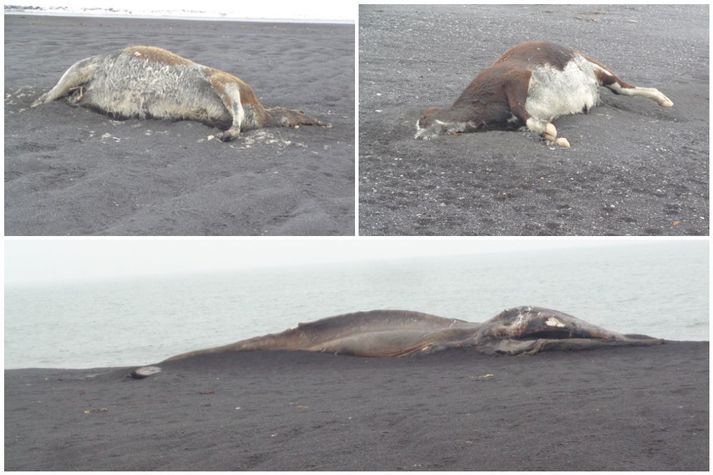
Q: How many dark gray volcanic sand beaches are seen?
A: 3